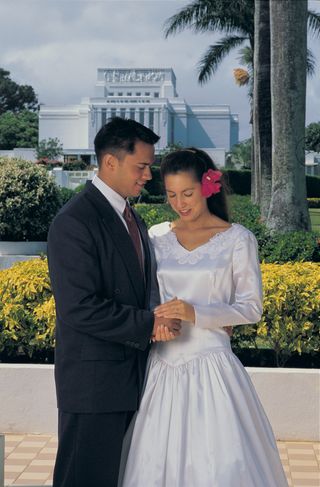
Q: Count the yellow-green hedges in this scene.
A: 2